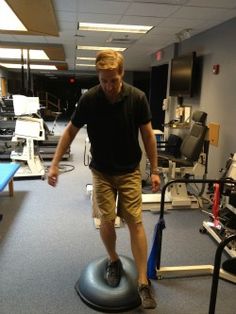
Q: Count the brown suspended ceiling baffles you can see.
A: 3